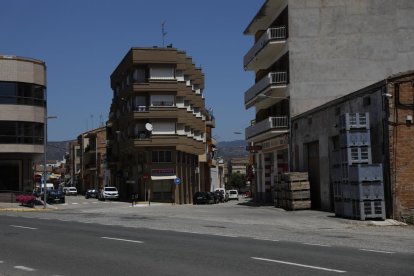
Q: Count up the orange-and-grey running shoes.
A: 0